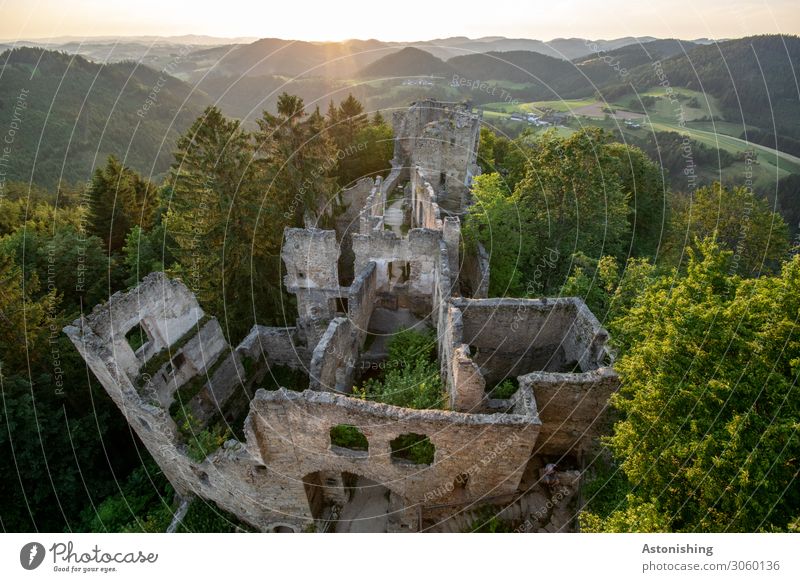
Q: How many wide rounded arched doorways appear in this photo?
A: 1